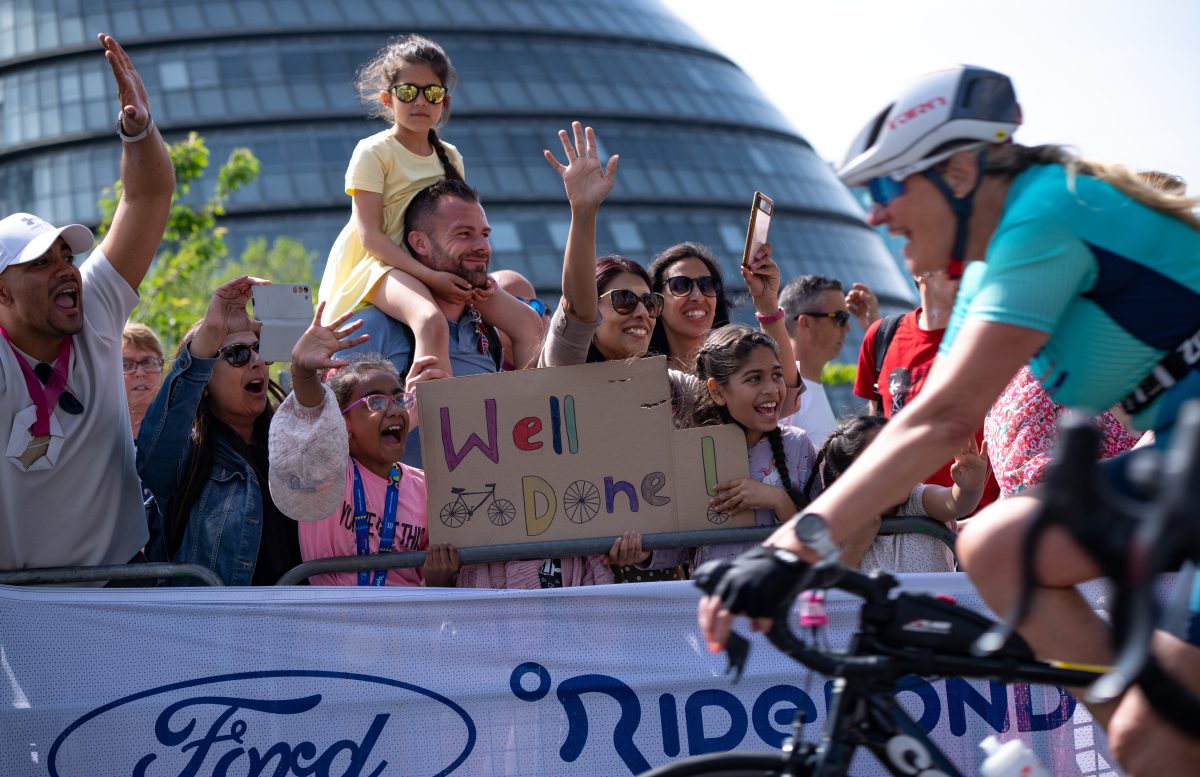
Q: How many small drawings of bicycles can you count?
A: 1